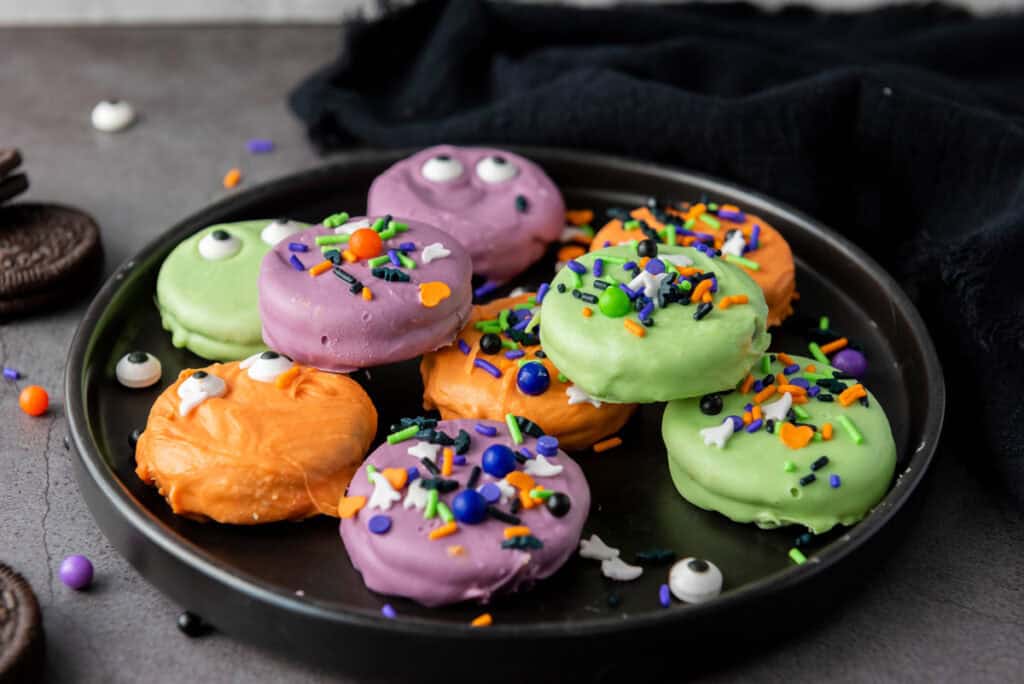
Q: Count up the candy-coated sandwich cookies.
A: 9